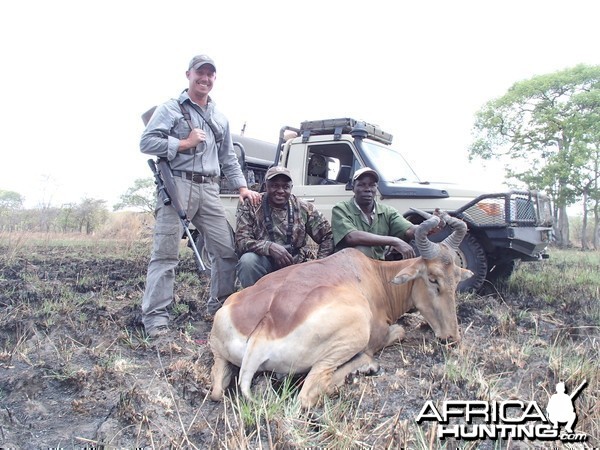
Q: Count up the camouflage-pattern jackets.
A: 1